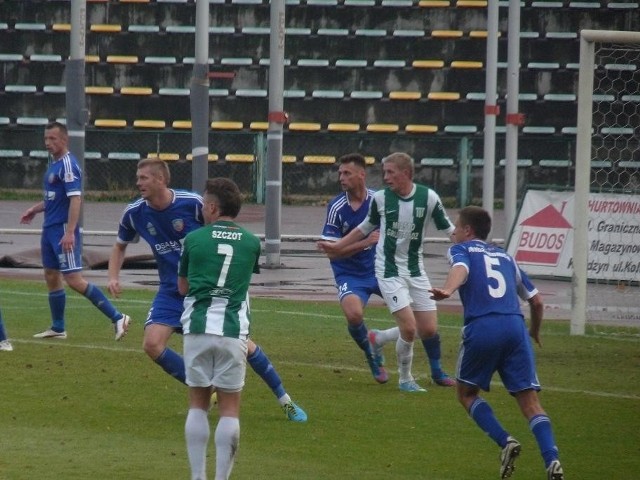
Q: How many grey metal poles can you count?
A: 5